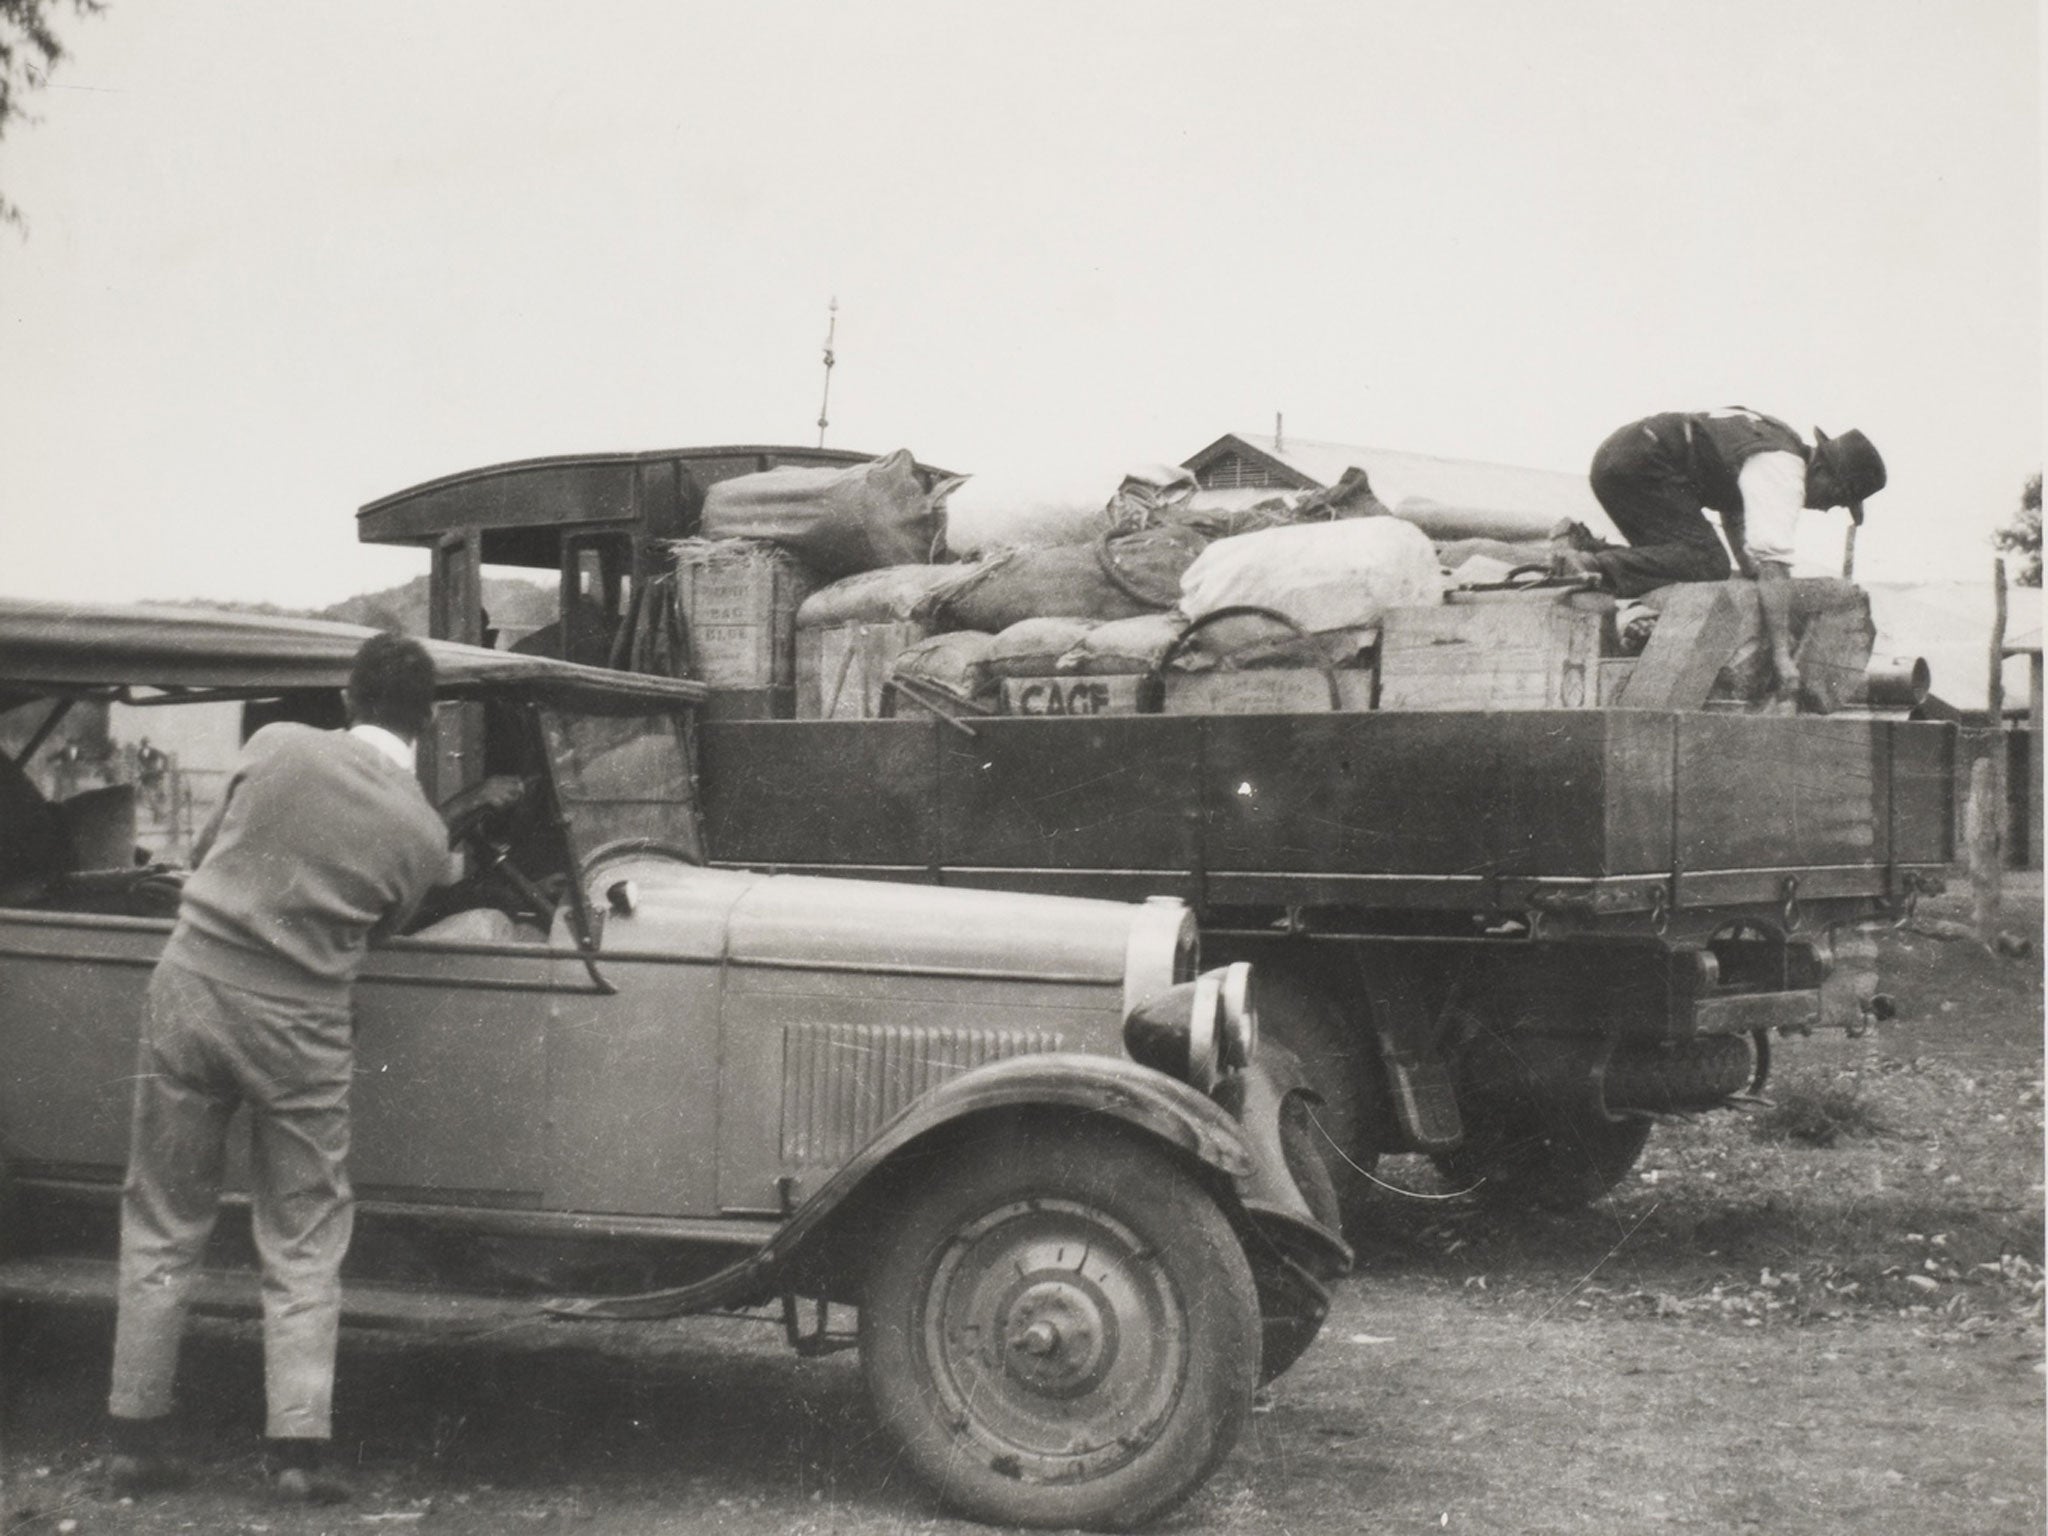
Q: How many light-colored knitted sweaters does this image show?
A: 1